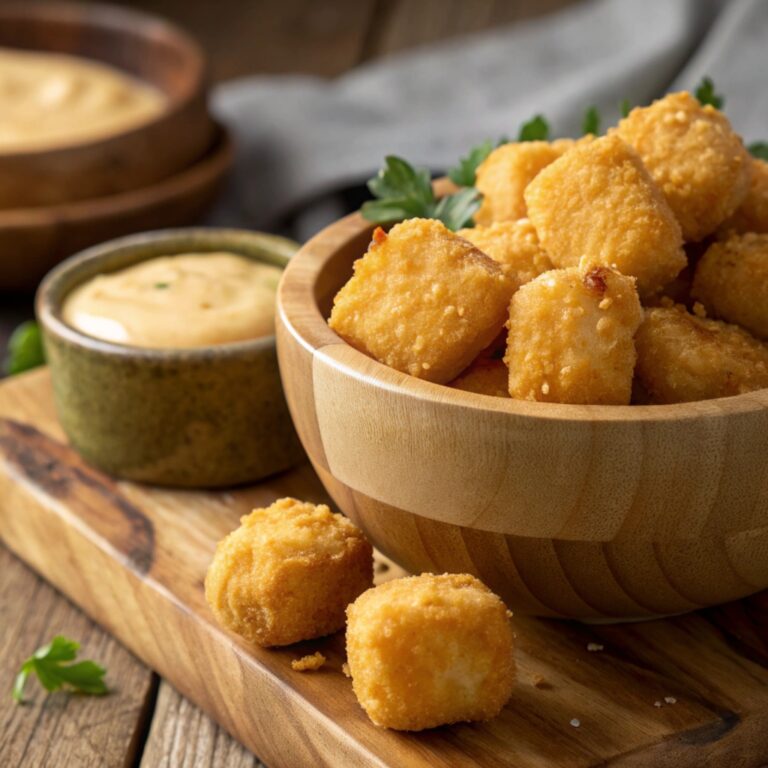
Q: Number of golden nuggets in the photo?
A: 12